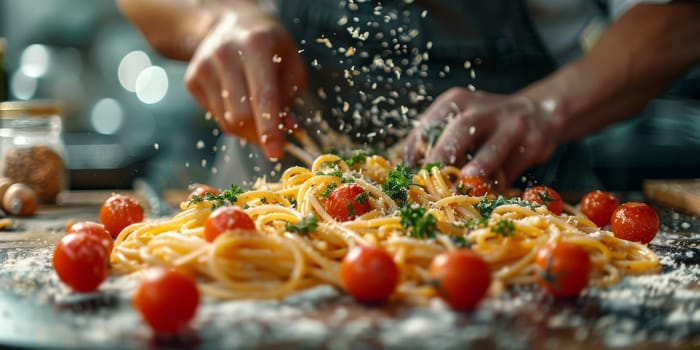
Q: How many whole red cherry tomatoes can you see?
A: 14